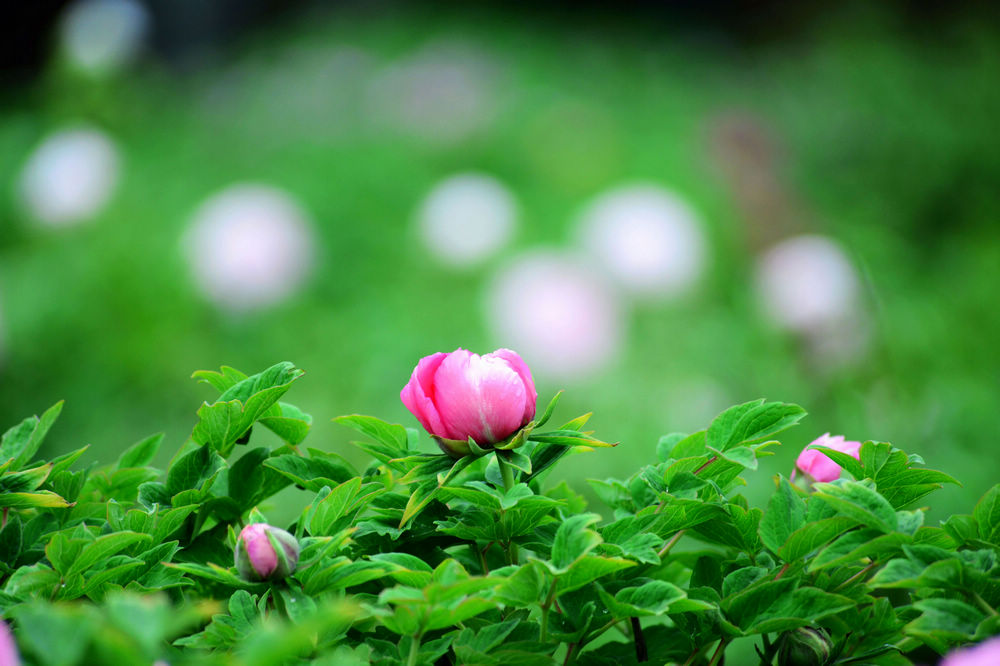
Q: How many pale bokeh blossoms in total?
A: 7